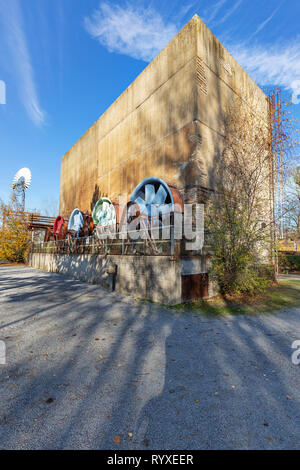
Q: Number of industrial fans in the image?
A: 4